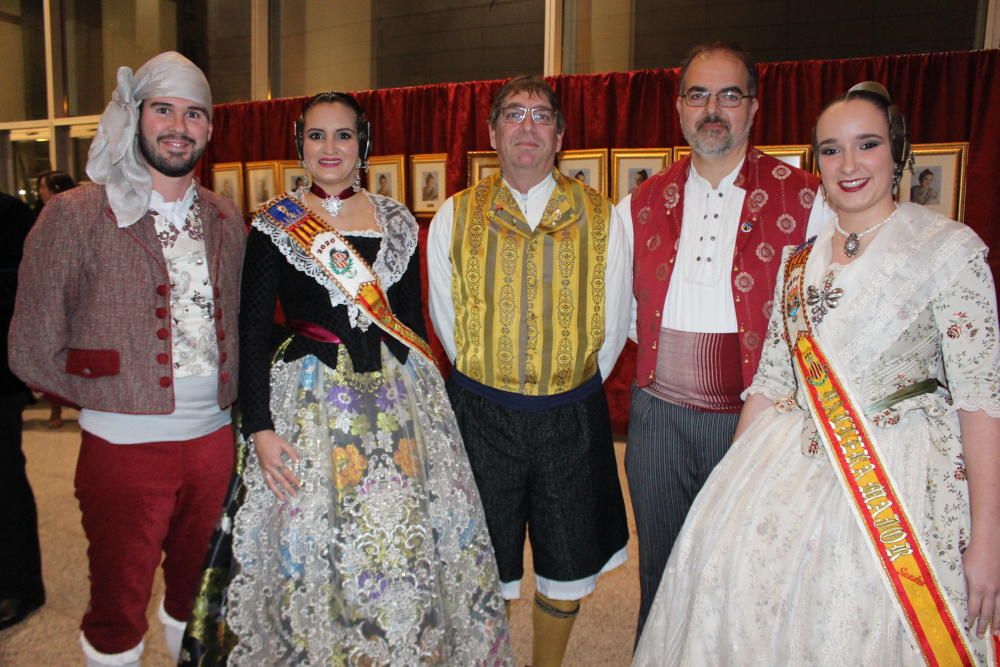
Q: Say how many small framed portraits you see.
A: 11